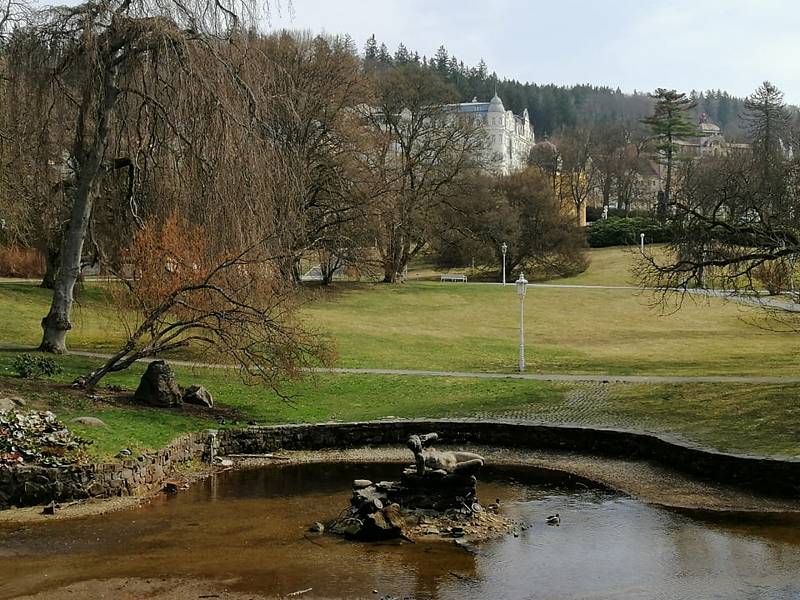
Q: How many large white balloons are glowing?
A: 0